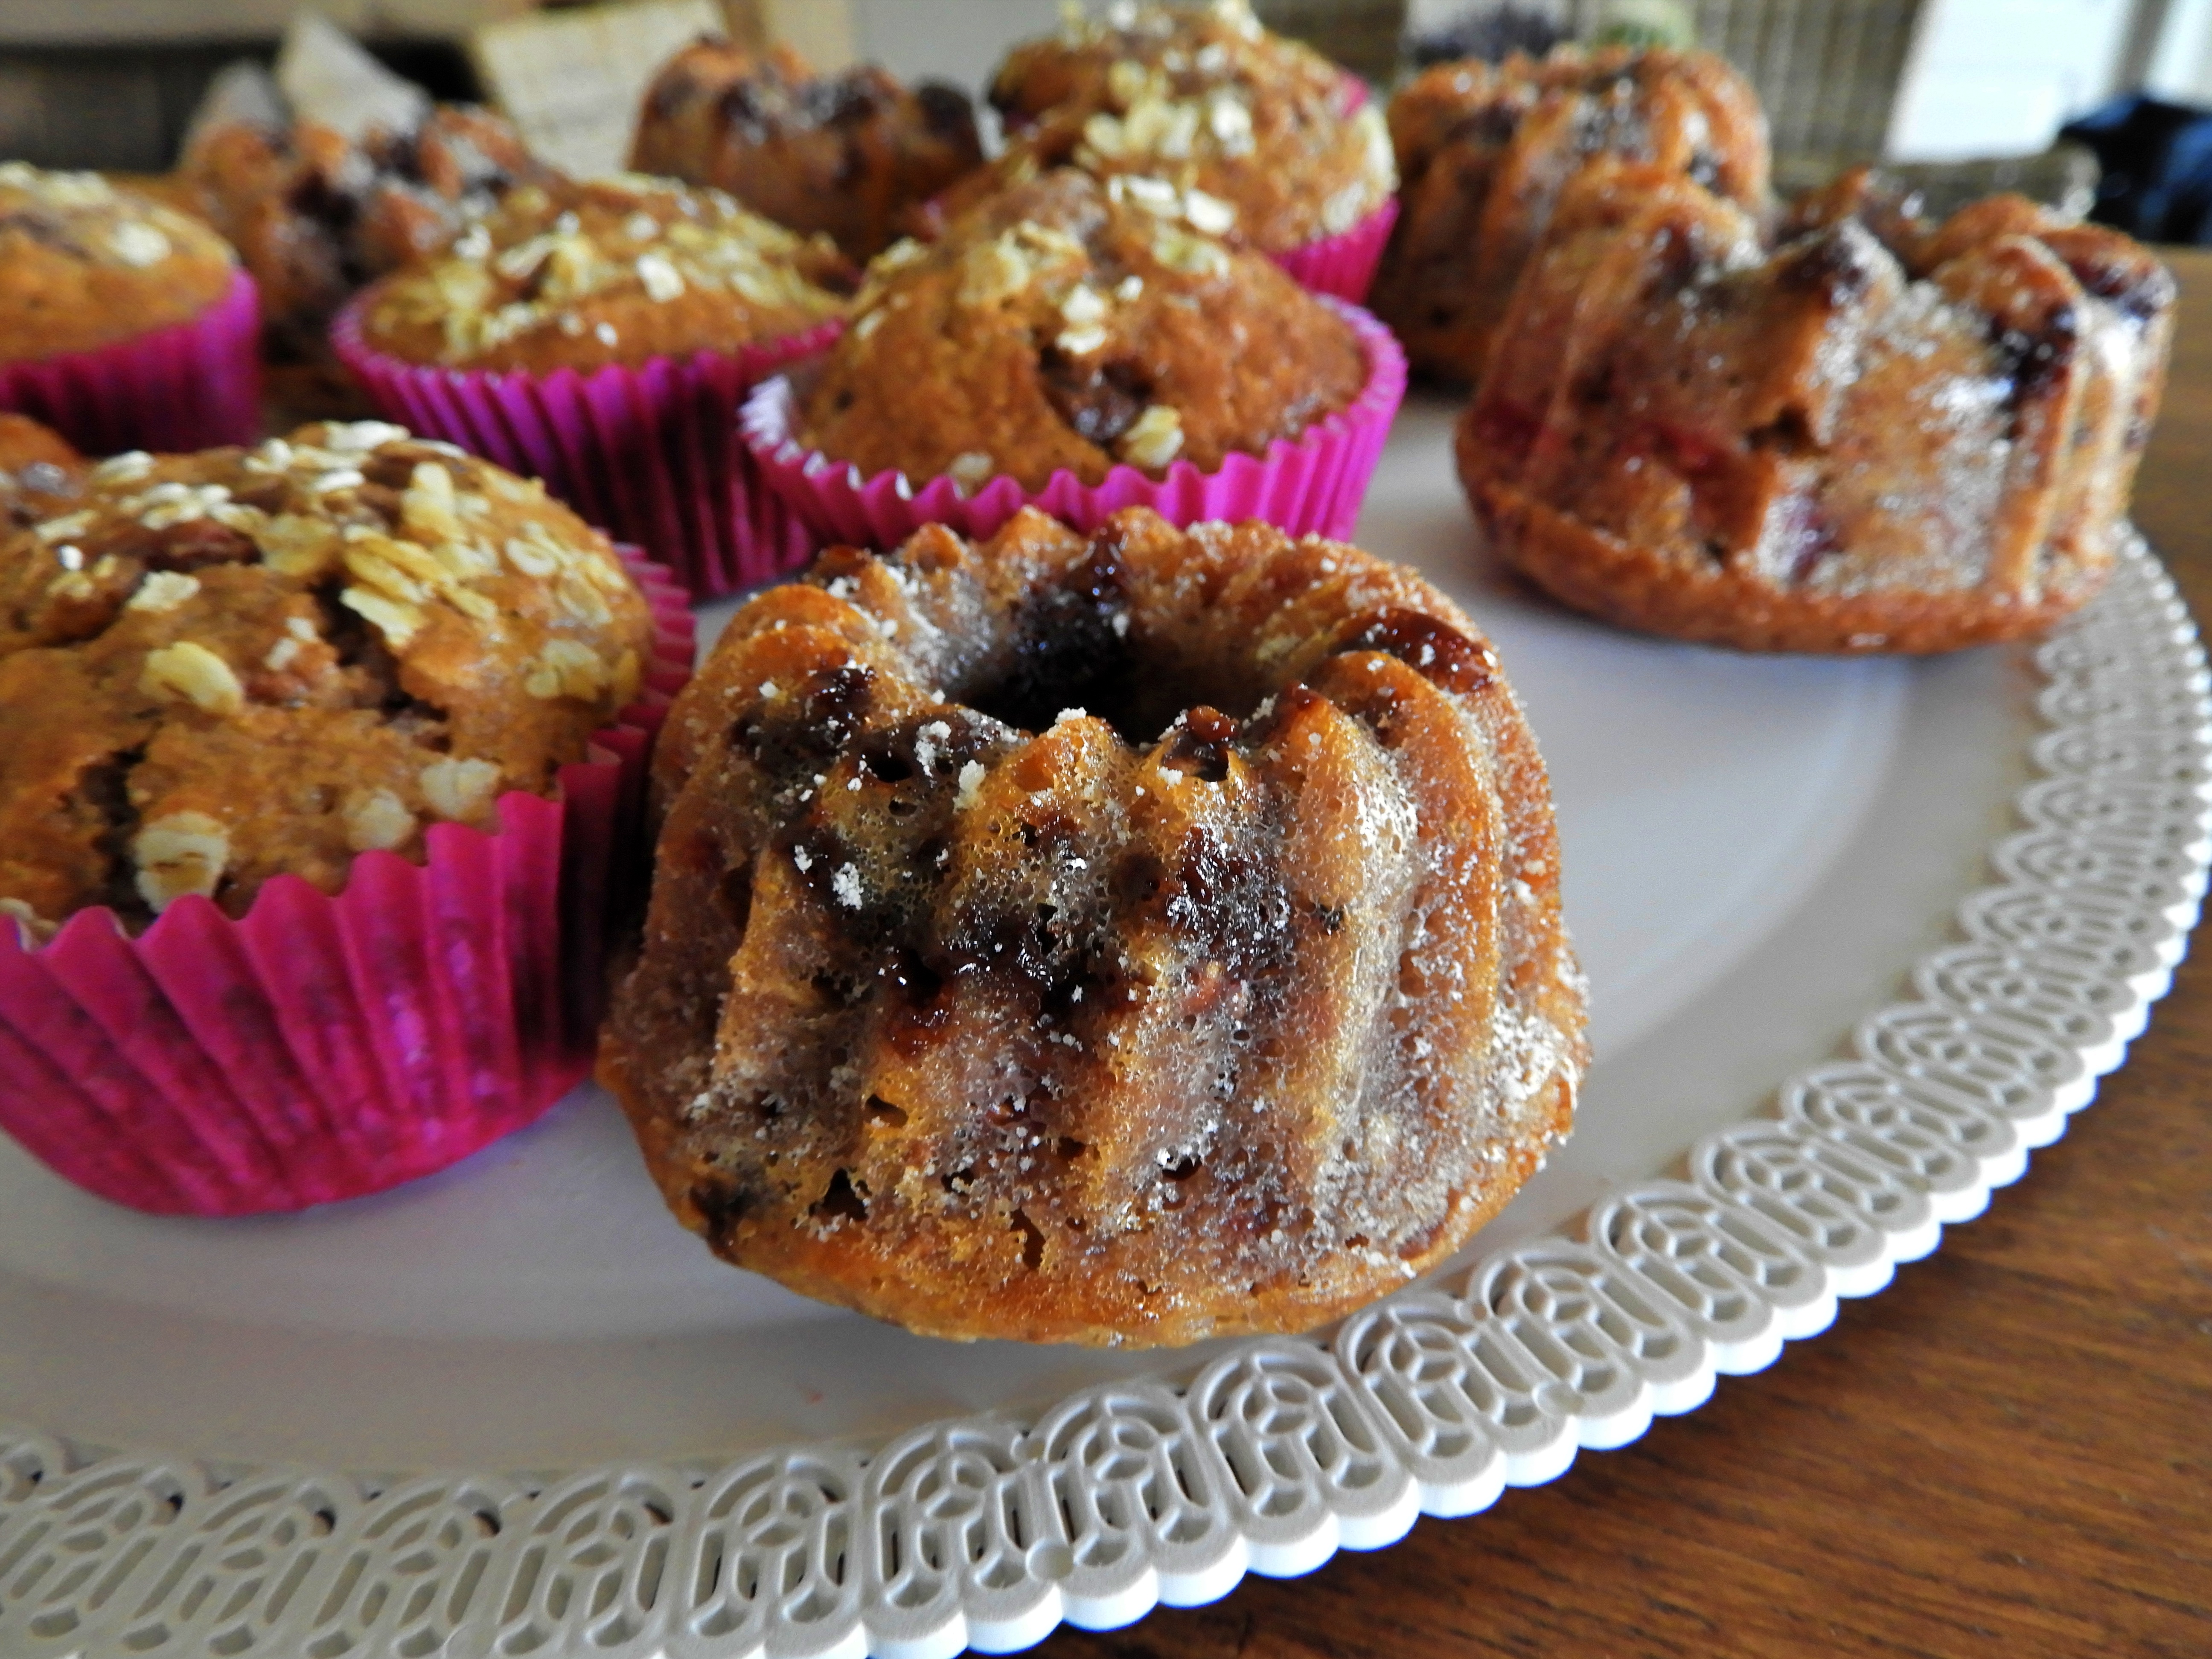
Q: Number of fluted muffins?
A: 5